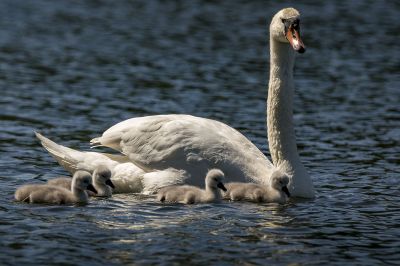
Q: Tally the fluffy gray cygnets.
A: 4